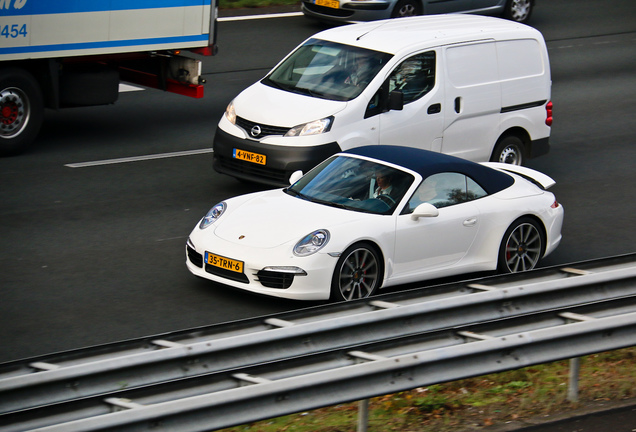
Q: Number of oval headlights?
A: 2